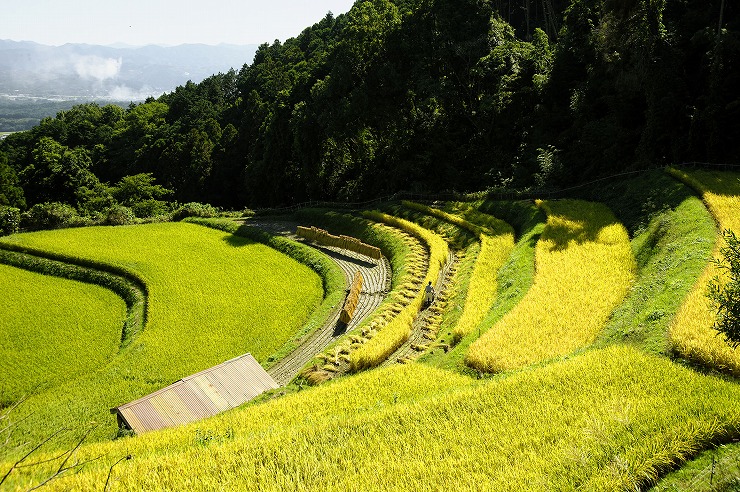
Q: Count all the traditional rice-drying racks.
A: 2